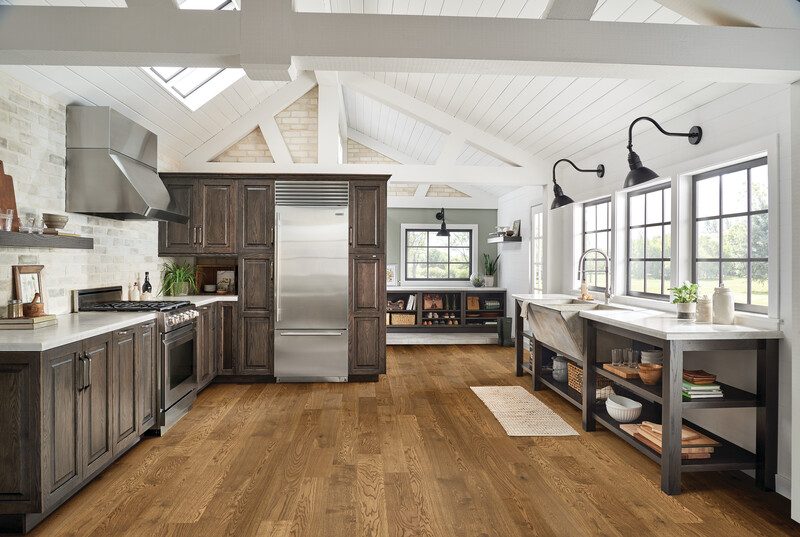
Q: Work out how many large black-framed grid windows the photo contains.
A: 4